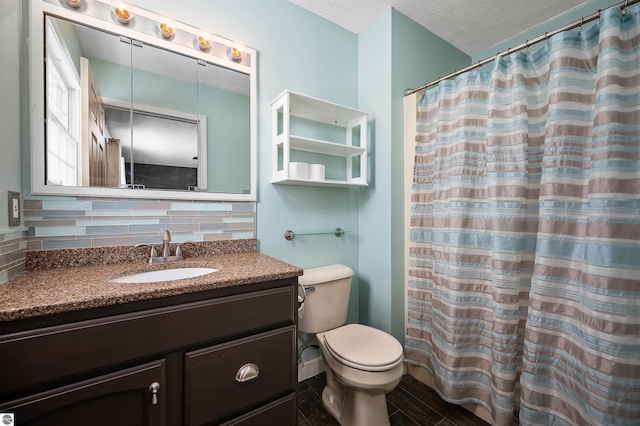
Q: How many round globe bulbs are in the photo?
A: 5